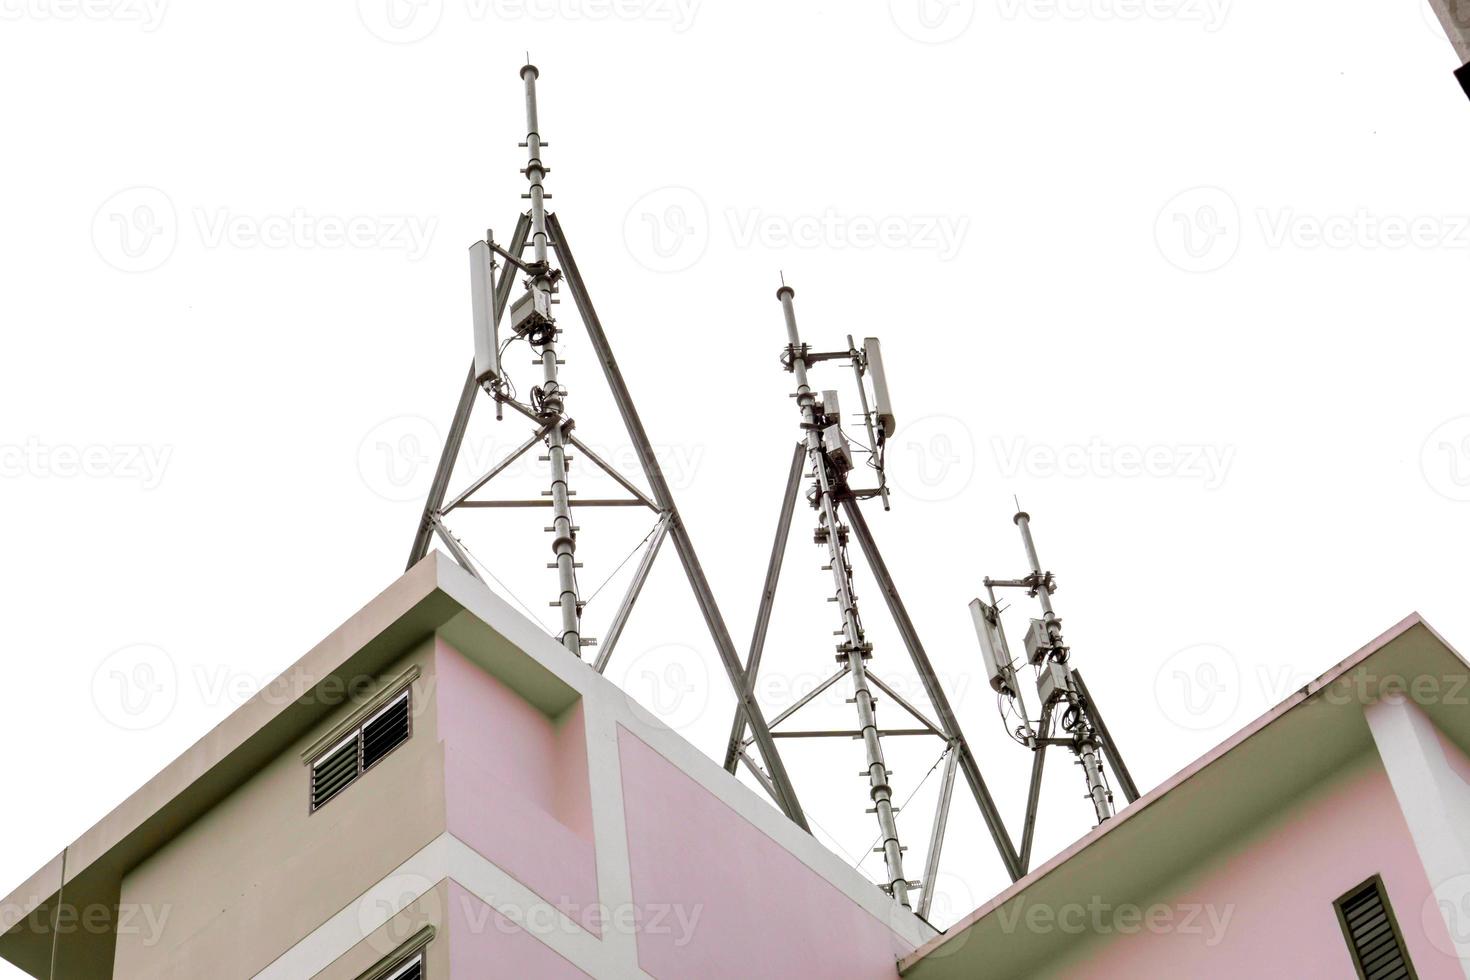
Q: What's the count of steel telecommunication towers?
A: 3